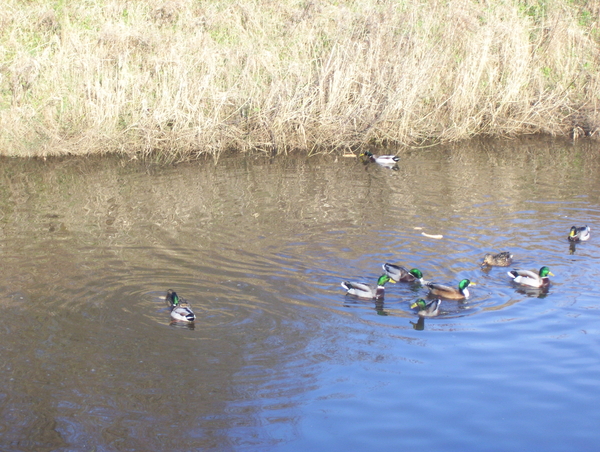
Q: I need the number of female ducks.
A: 1